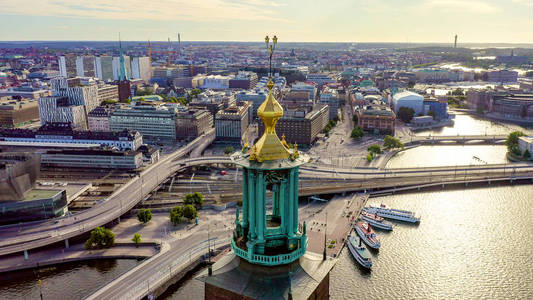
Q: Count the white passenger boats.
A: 4